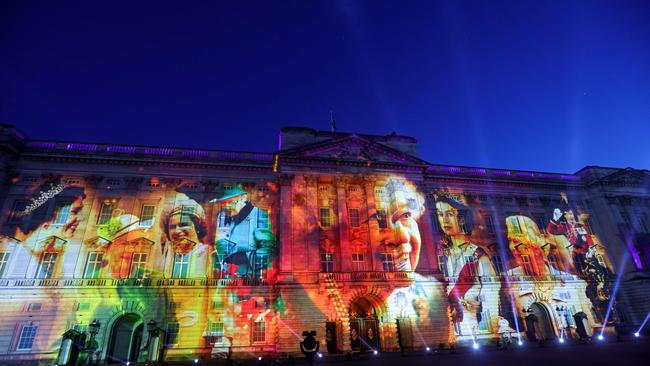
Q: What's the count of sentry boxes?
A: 4